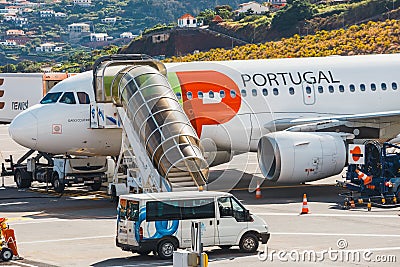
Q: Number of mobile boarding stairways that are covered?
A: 1